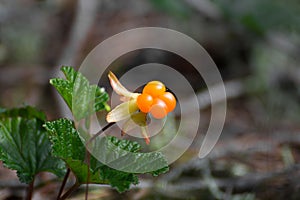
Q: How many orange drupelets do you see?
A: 4